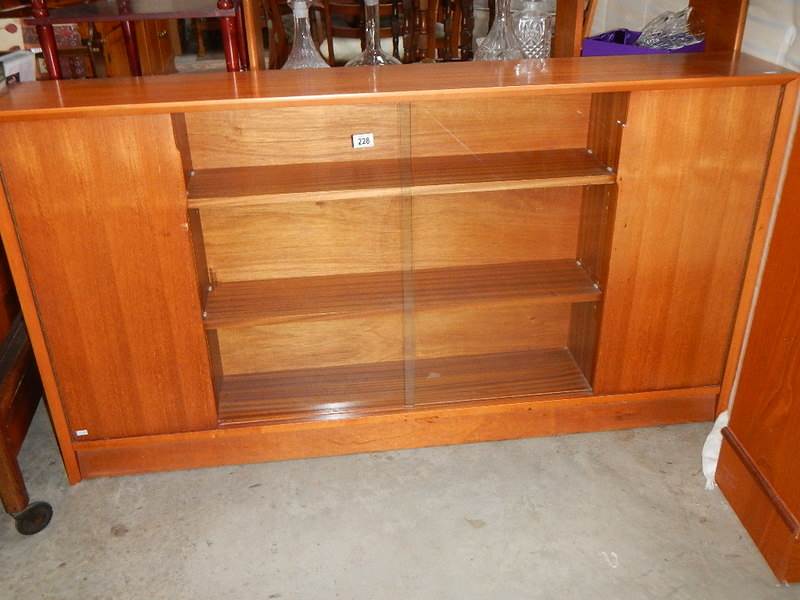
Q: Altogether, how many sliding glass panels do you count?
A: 2